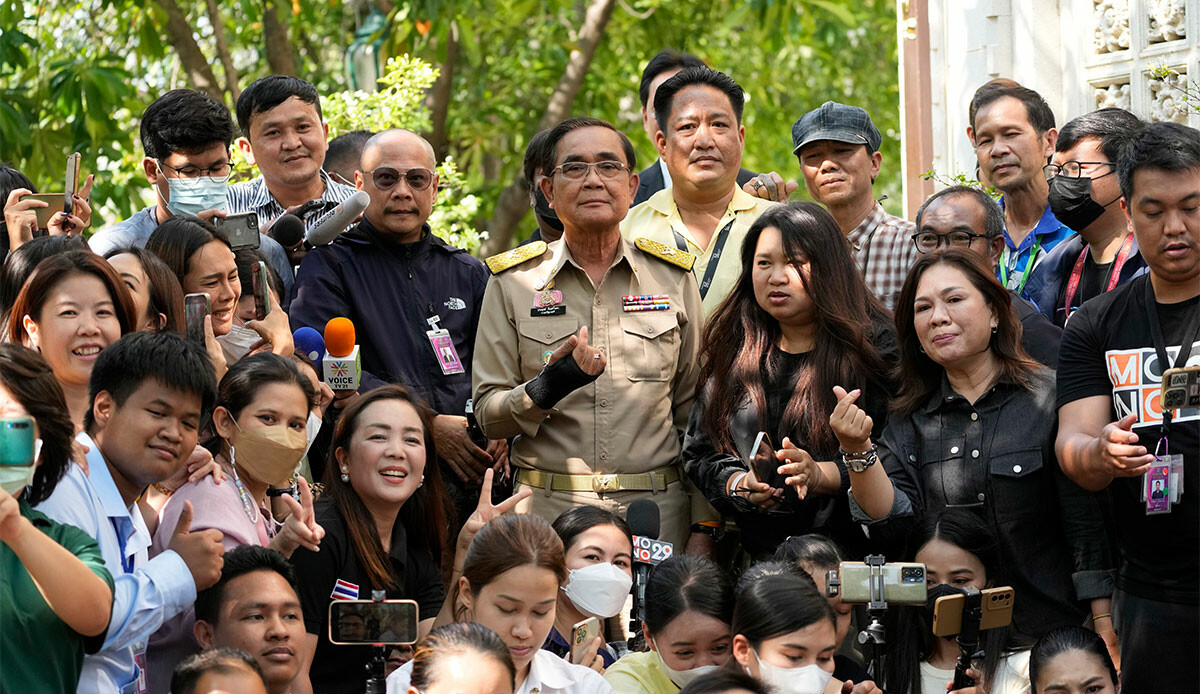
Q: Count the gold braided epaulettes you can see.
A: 2